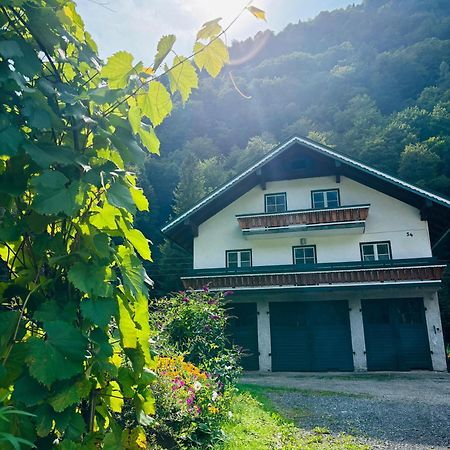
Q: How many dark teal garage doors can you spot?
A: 3